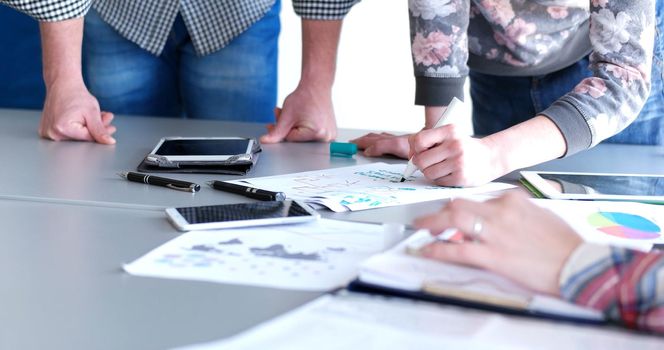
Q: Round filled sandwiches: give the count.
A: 0